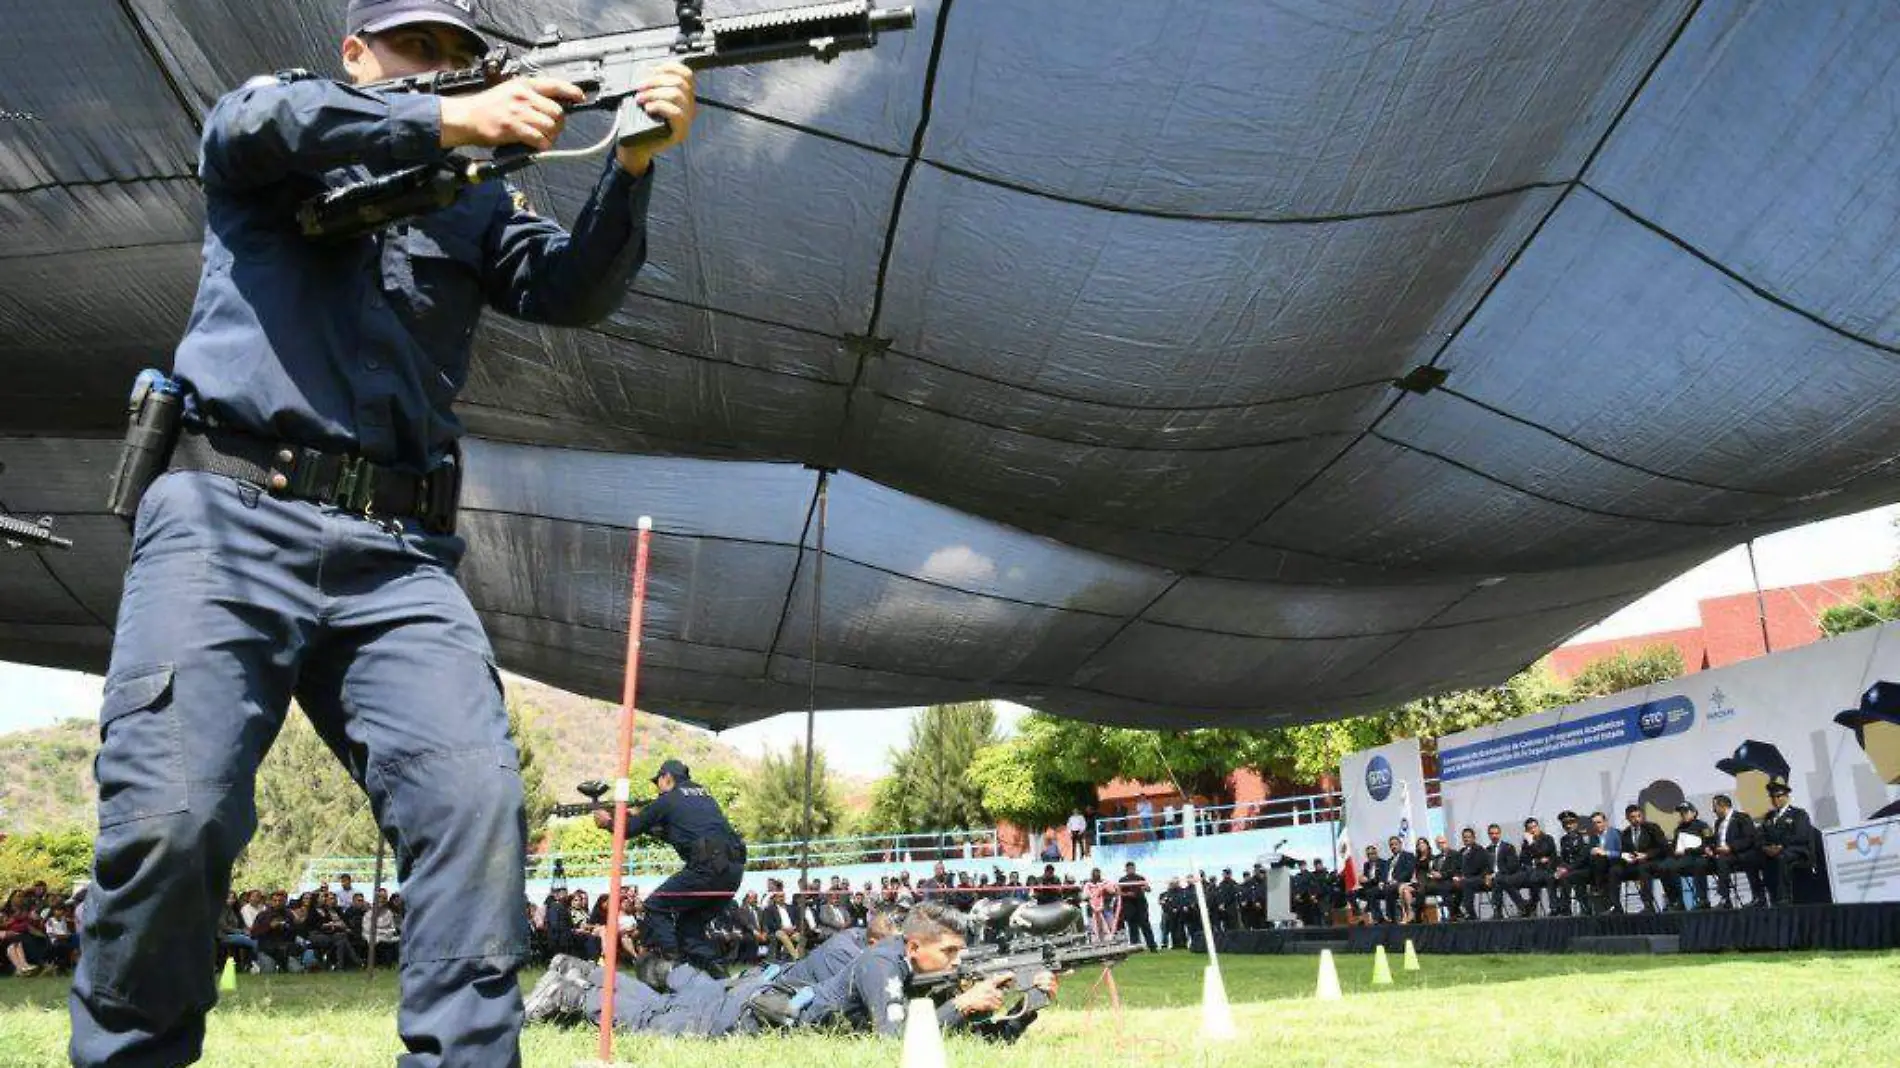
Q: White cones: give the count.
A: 3